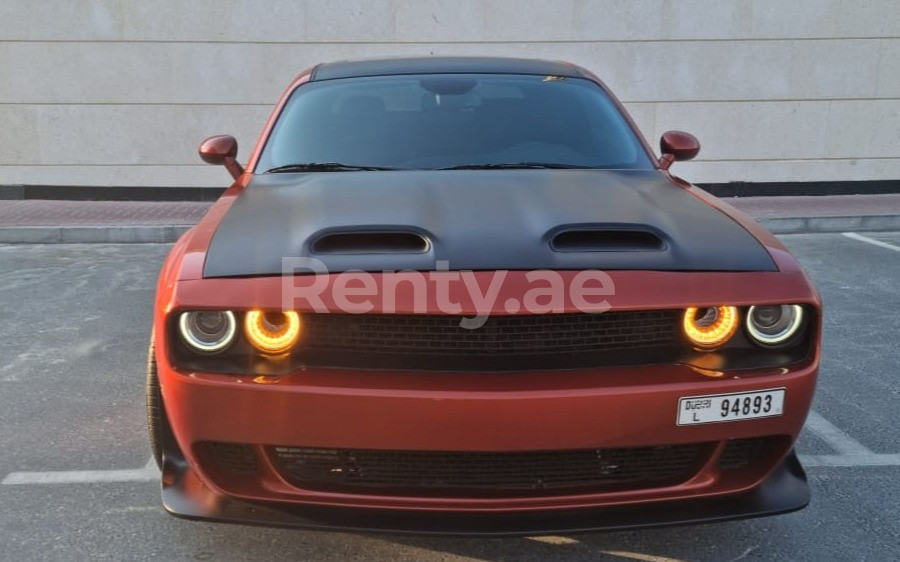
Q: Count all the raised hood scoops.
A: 2